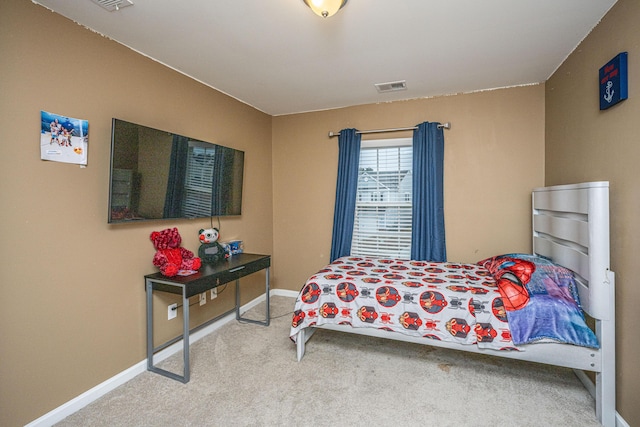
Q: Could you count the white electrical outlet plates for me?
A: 3